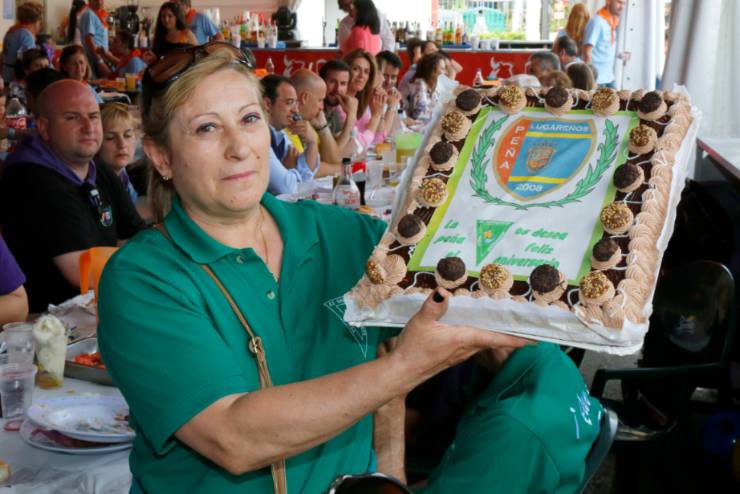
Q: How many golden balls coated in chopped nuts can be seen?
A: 9